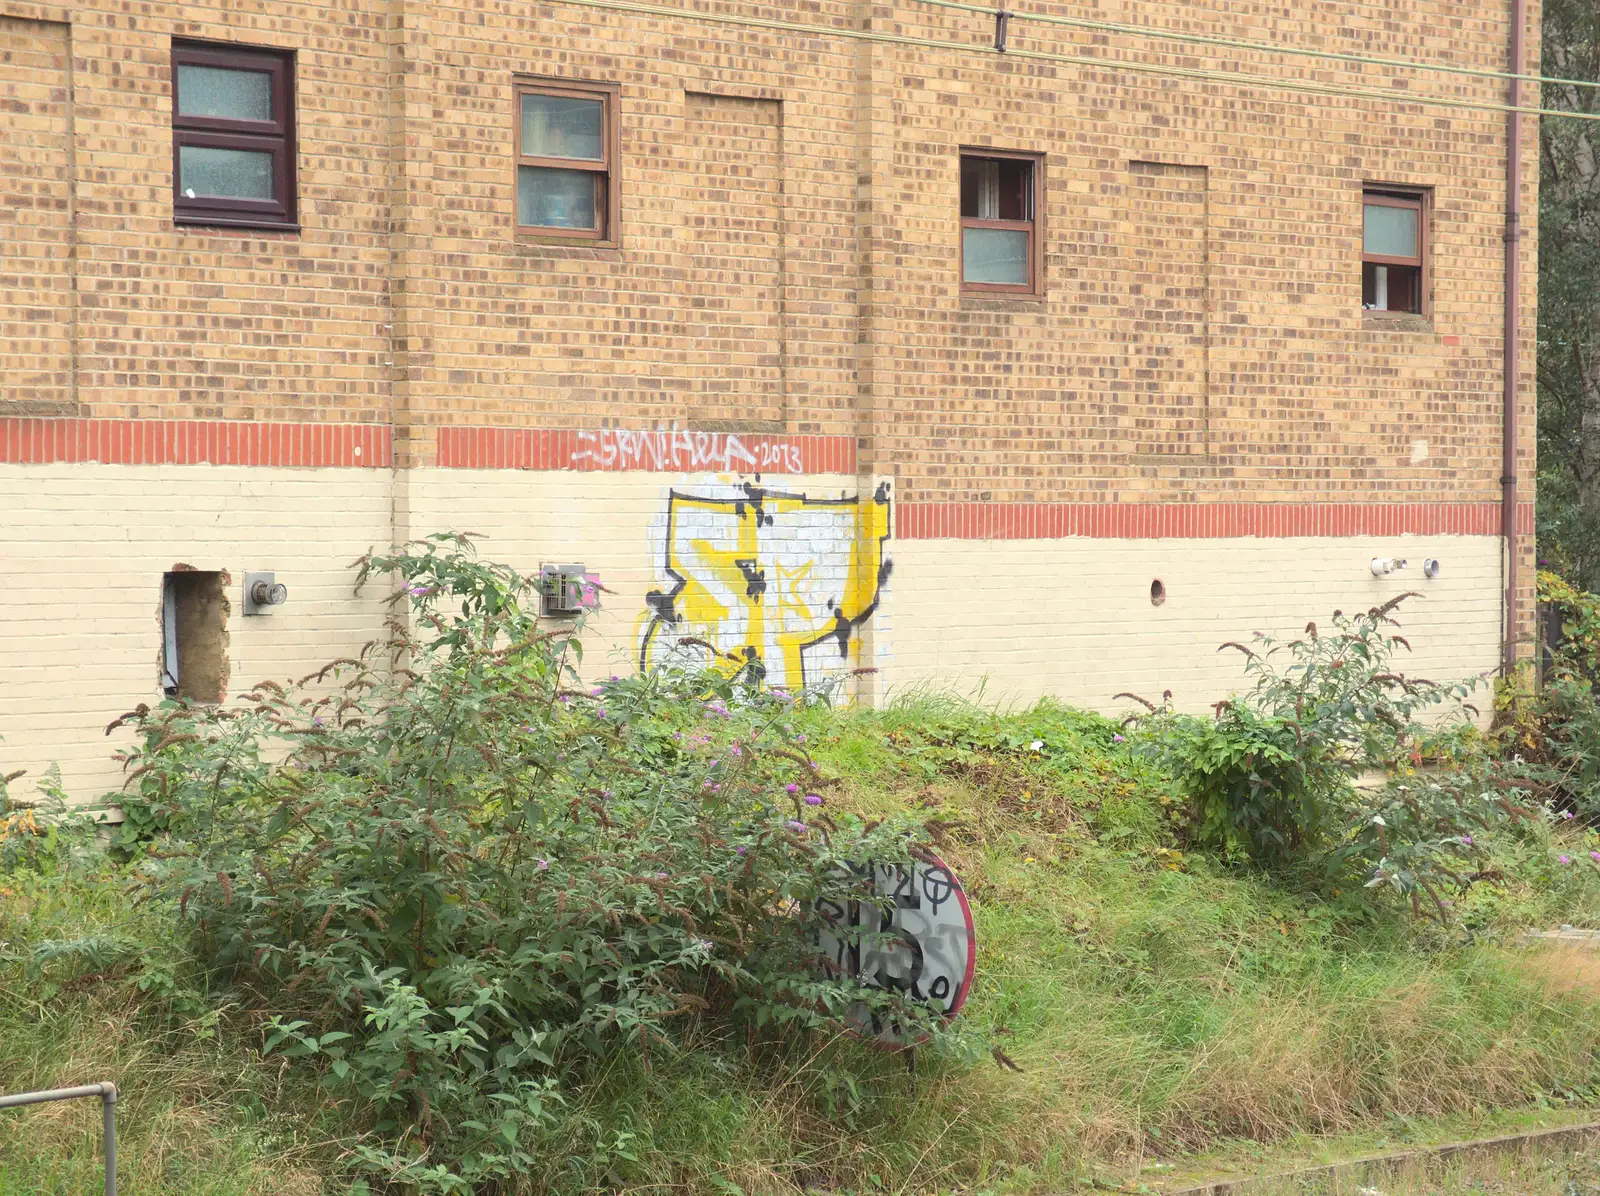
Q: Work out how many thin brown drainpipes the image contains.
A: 1